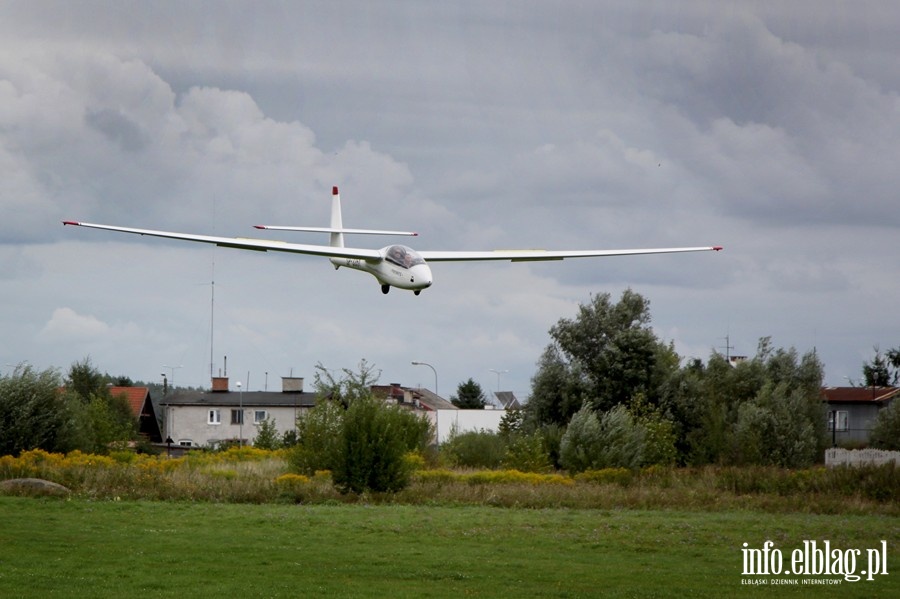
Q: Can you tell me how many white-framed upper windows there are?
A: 2